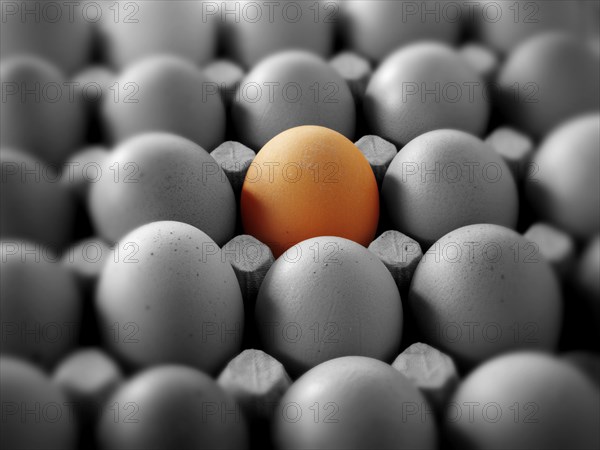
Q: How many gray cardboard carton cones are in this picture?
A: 15